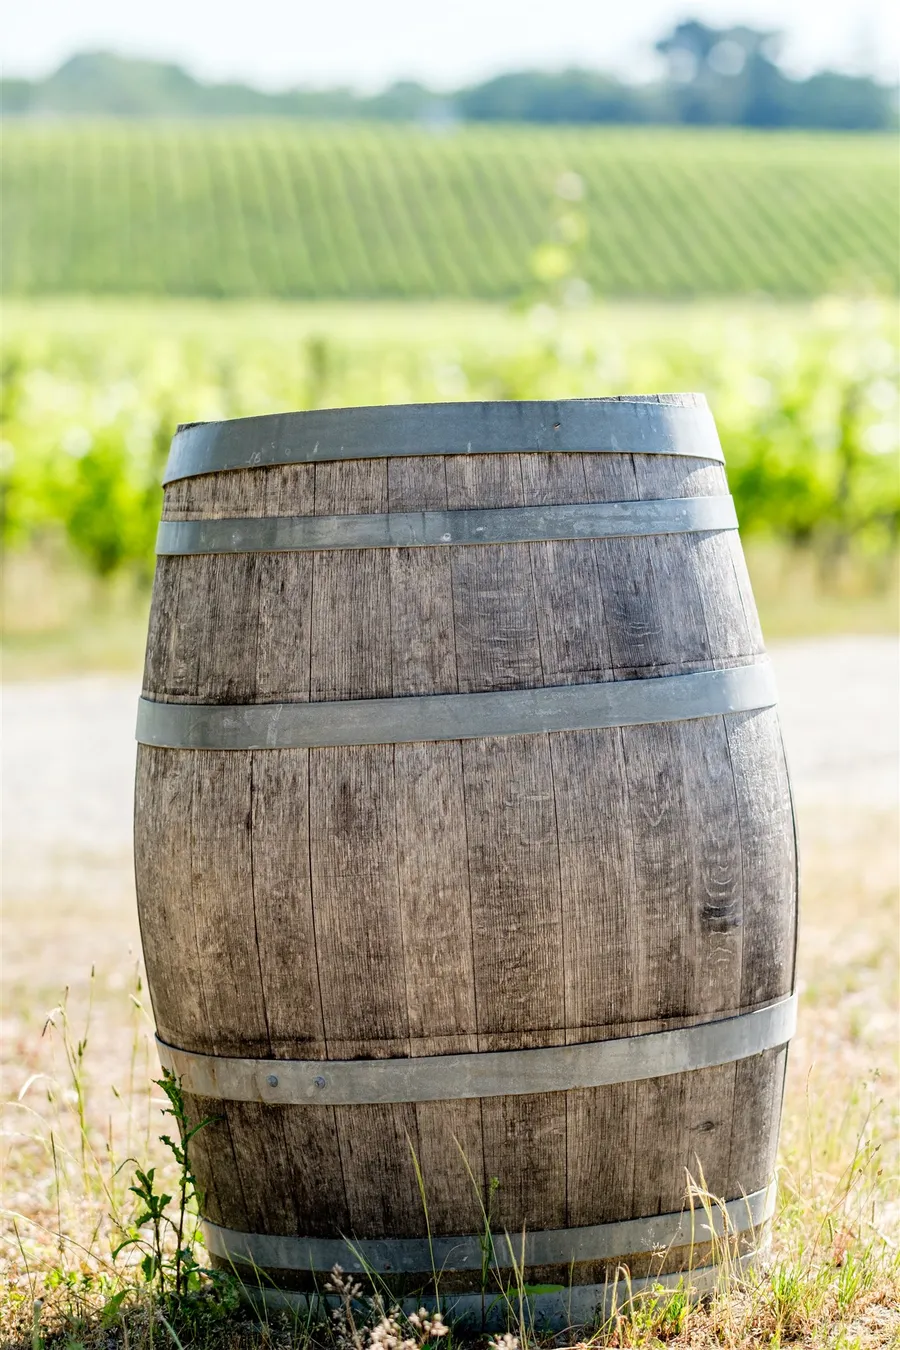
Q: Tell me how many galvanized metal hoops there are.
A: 6